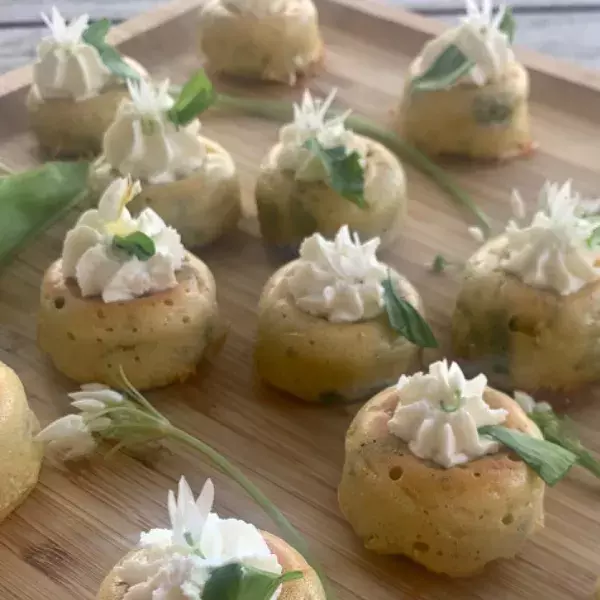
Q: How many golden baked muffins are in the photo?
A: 11